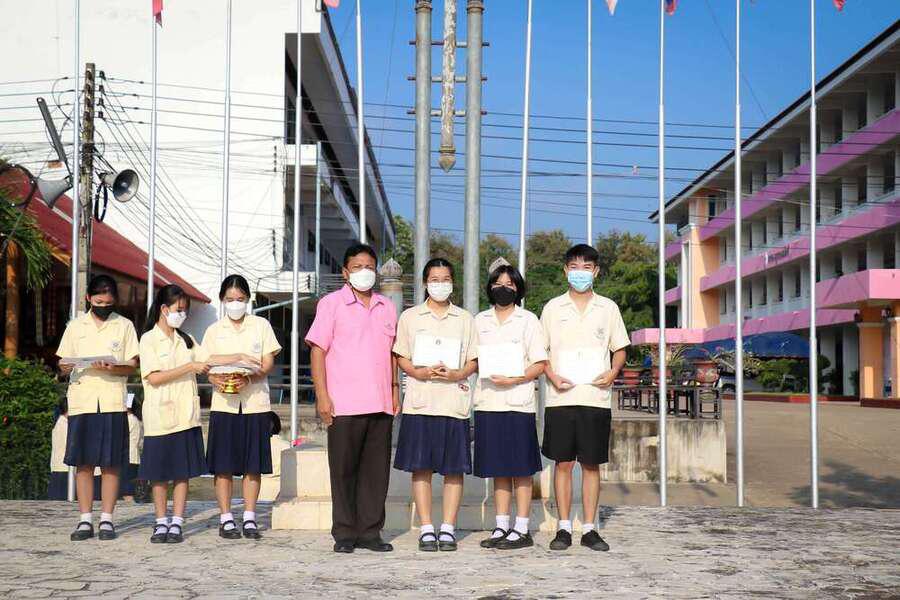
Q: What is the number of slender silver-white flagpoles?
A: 10